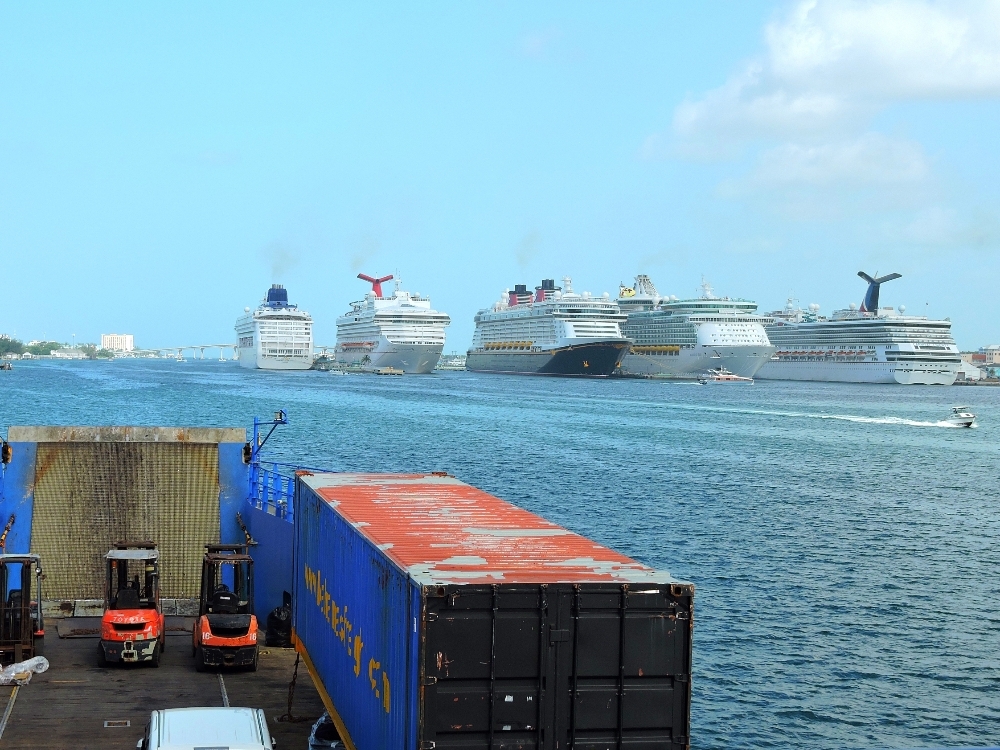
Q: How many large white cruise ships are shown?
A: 5